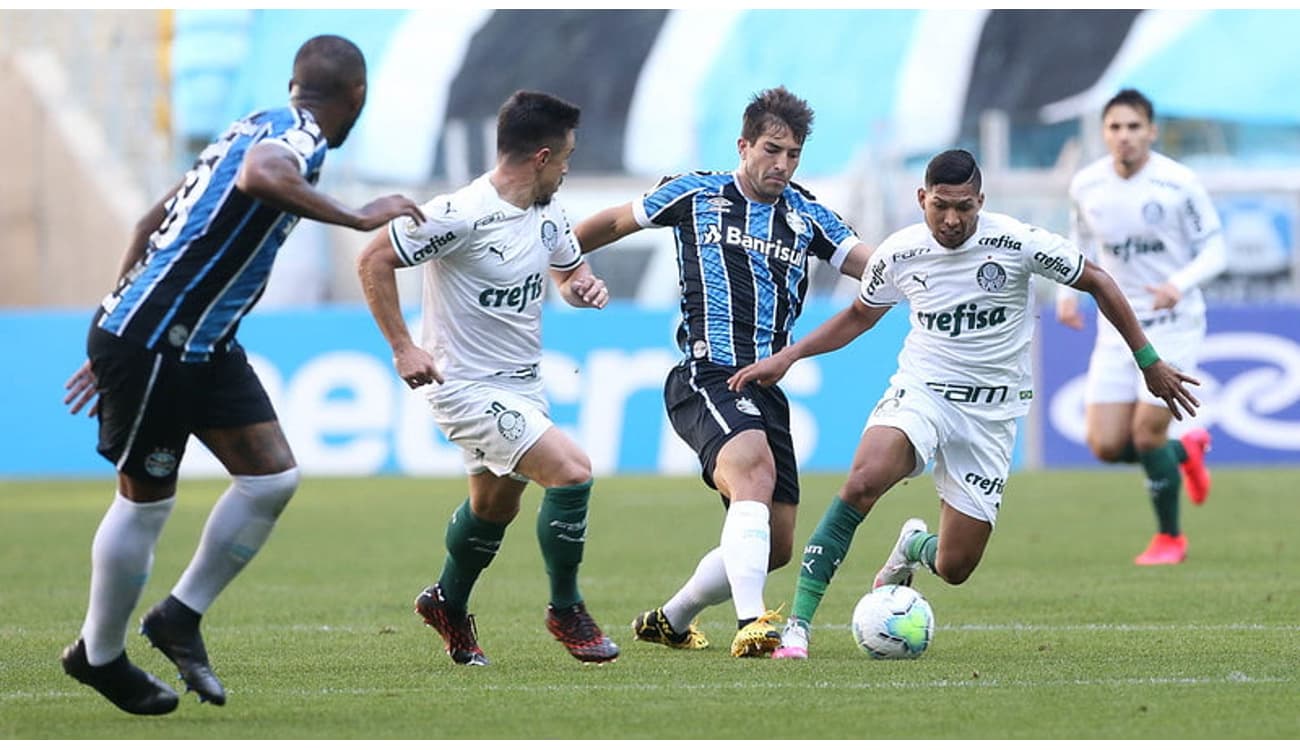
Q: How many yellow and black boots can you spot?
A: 2